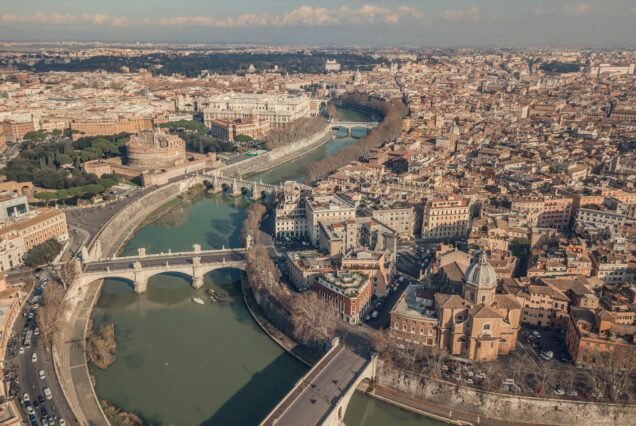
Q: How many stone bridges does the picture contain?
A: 4